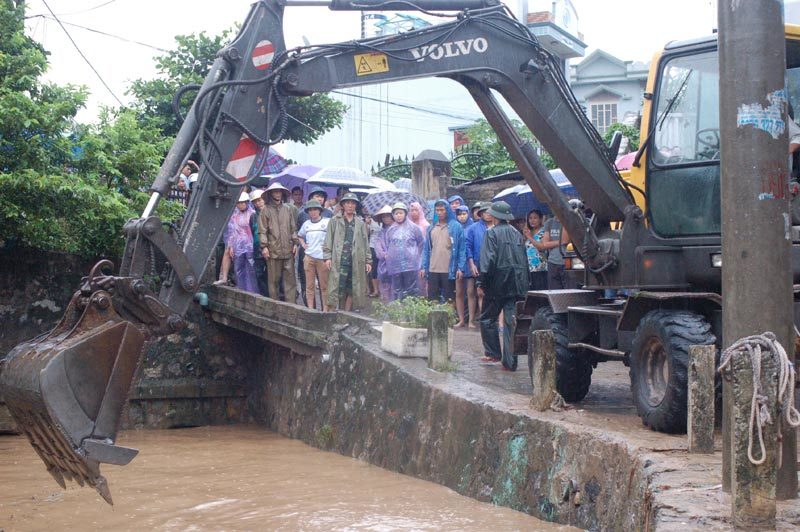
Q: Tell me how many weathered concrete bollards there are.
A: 4